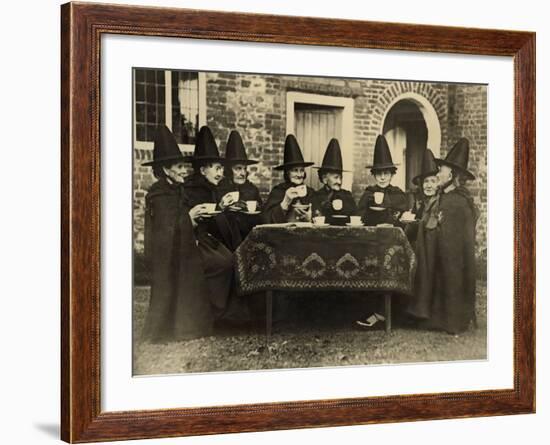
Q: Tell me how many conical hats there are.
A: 8